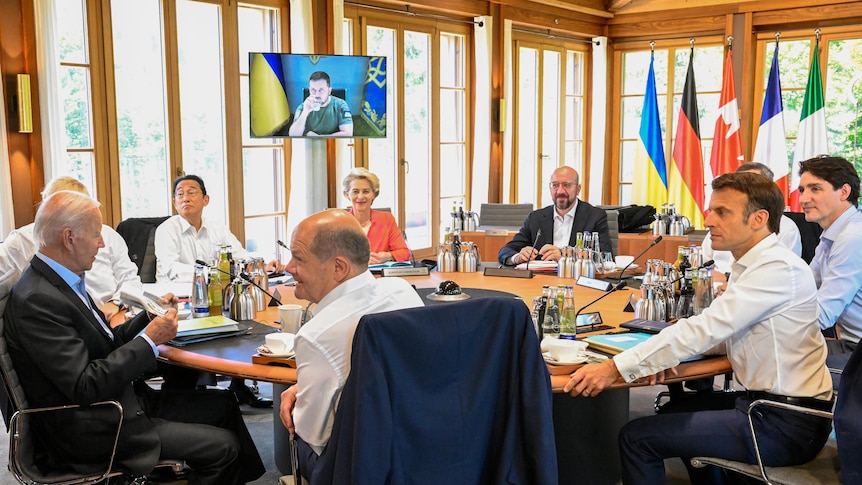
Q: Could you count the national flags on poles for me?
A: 5